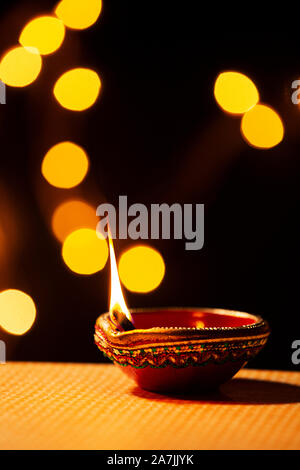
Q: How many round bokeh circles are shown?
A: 11